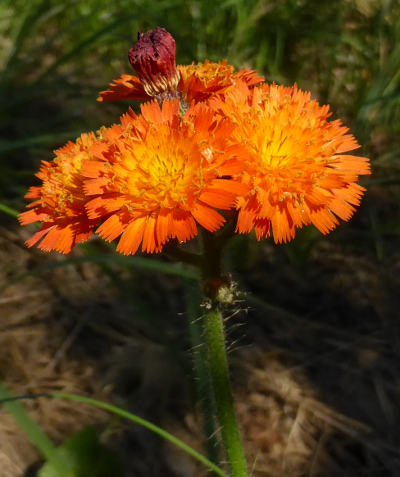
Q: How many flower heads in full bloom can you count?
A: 4